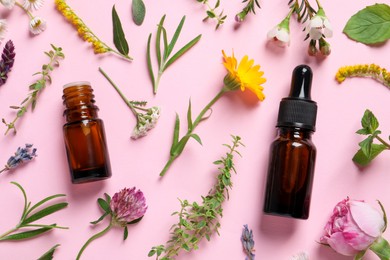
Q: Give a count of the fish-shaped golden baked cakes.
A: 0